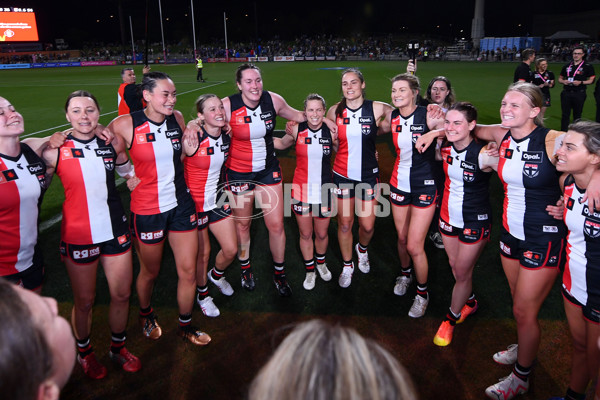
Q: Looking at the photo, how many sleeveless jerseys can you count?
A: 11